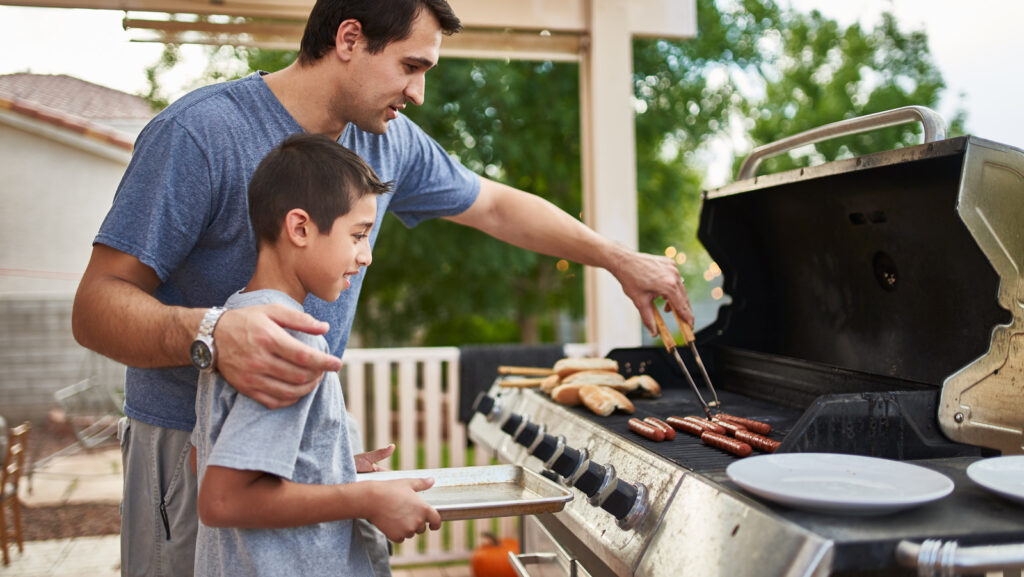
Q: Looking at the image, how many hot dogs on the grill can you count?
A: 8